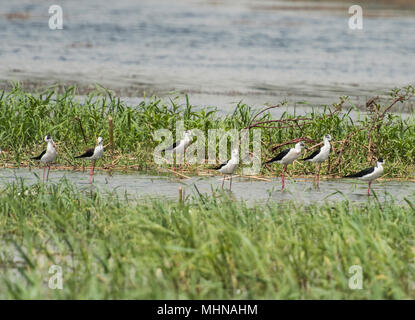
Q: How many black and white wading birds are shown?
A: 7